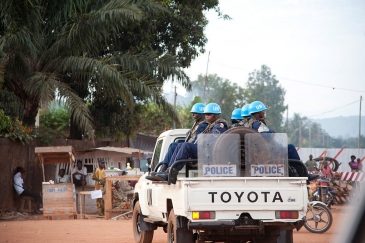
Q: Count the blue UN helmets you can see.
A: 5